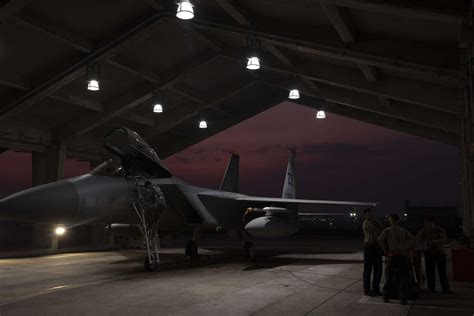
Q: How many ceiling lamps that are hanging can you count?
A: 7